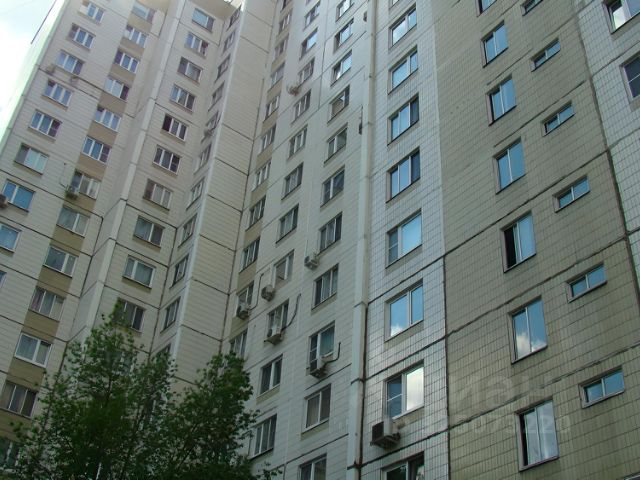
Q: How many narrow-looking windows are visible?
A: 6